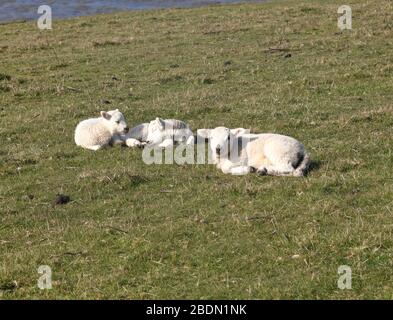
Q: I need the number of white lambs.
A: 3